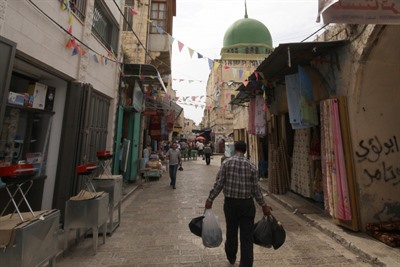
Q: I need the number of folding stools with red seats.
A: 3